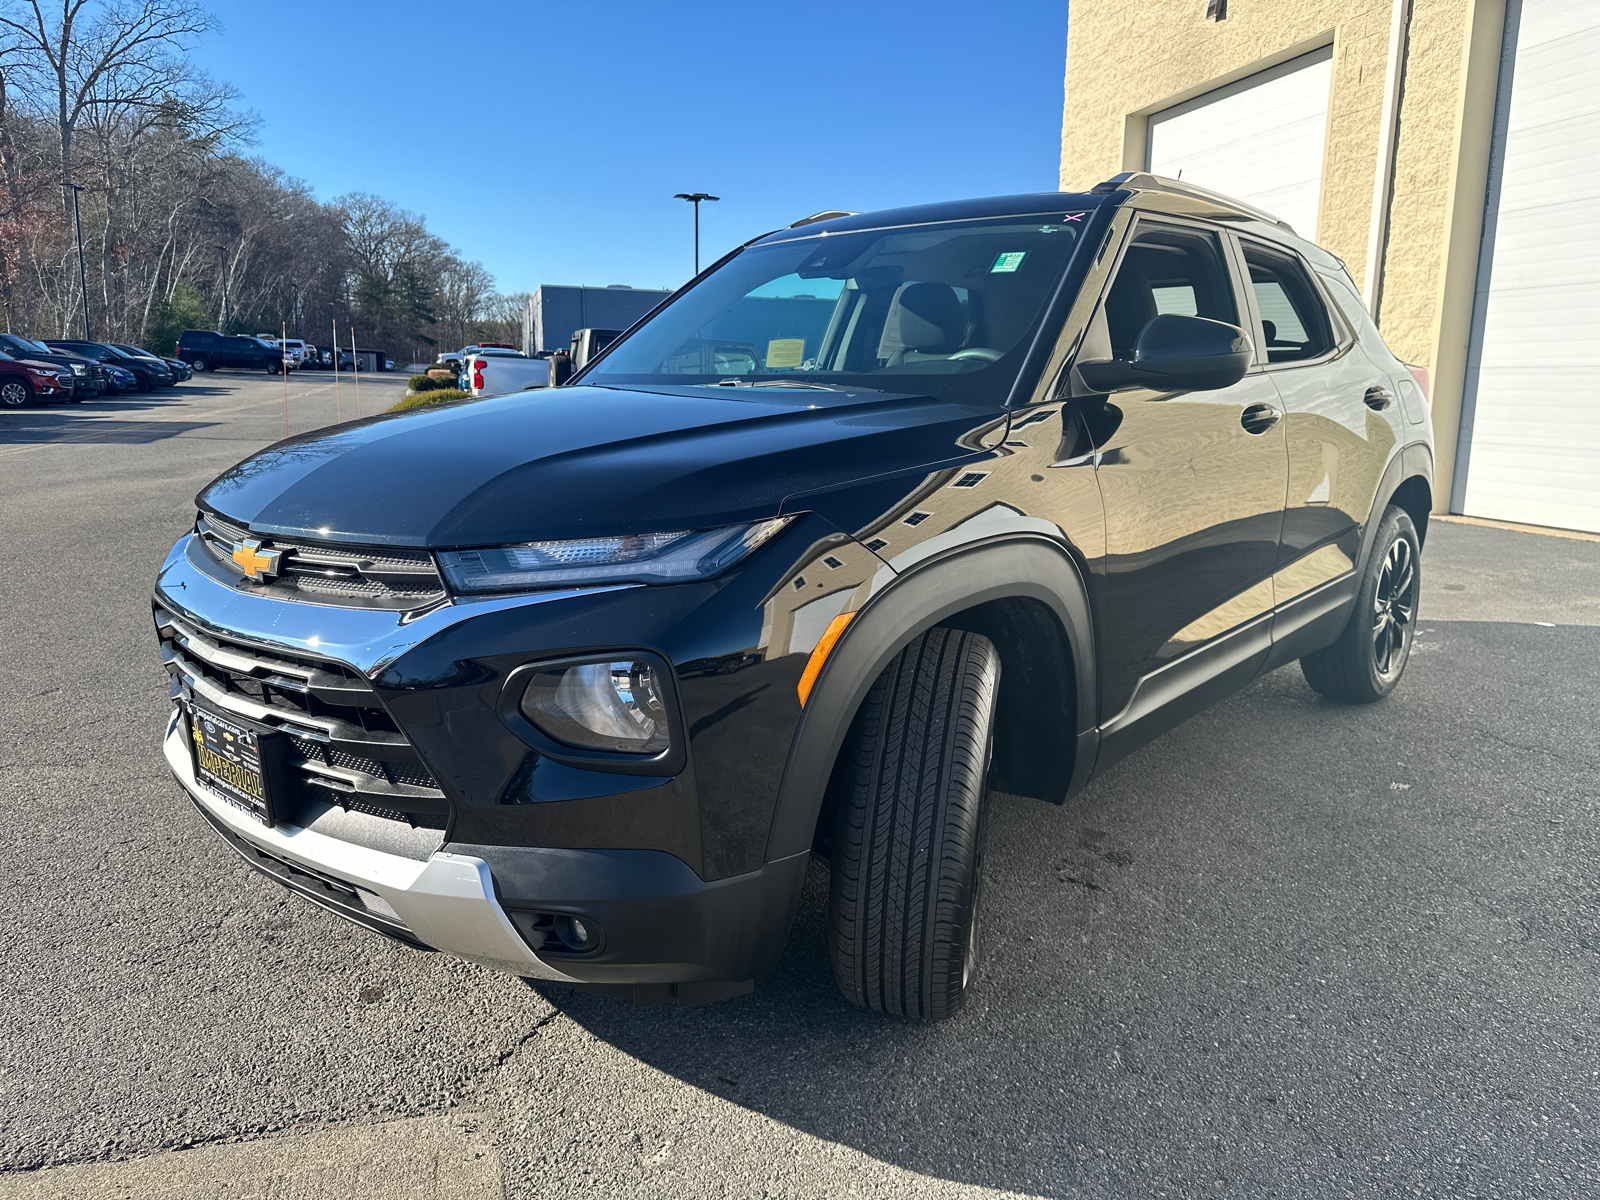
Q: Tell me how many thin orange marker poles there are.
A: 3